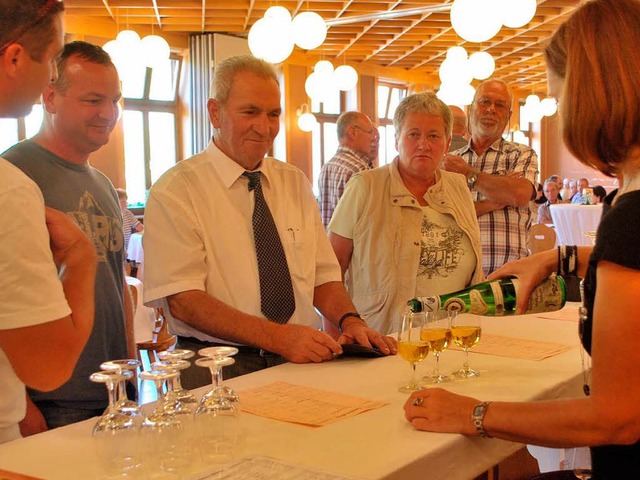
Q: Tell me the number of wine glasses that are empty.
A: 7